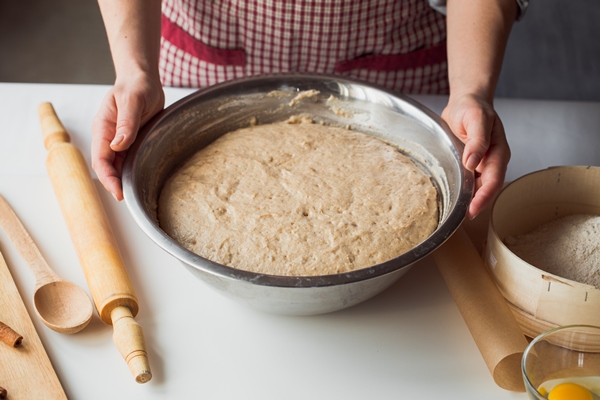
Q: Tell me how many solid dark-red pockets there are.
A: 2